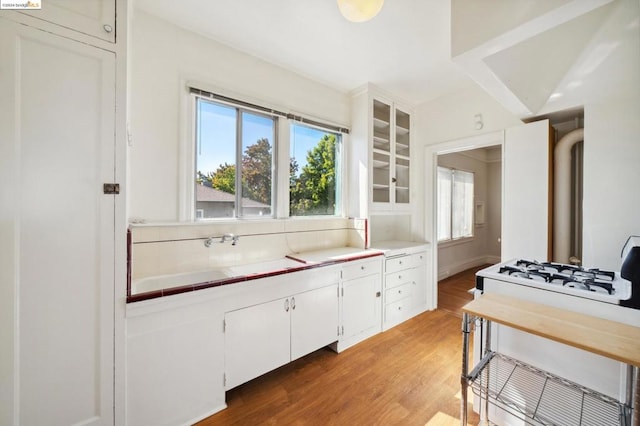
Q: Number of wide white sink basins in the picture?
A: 1